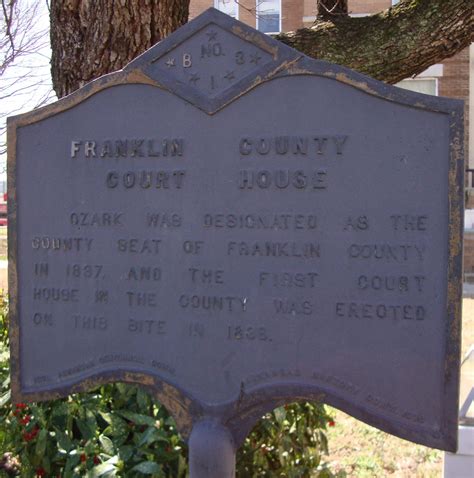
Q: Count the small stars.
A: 5